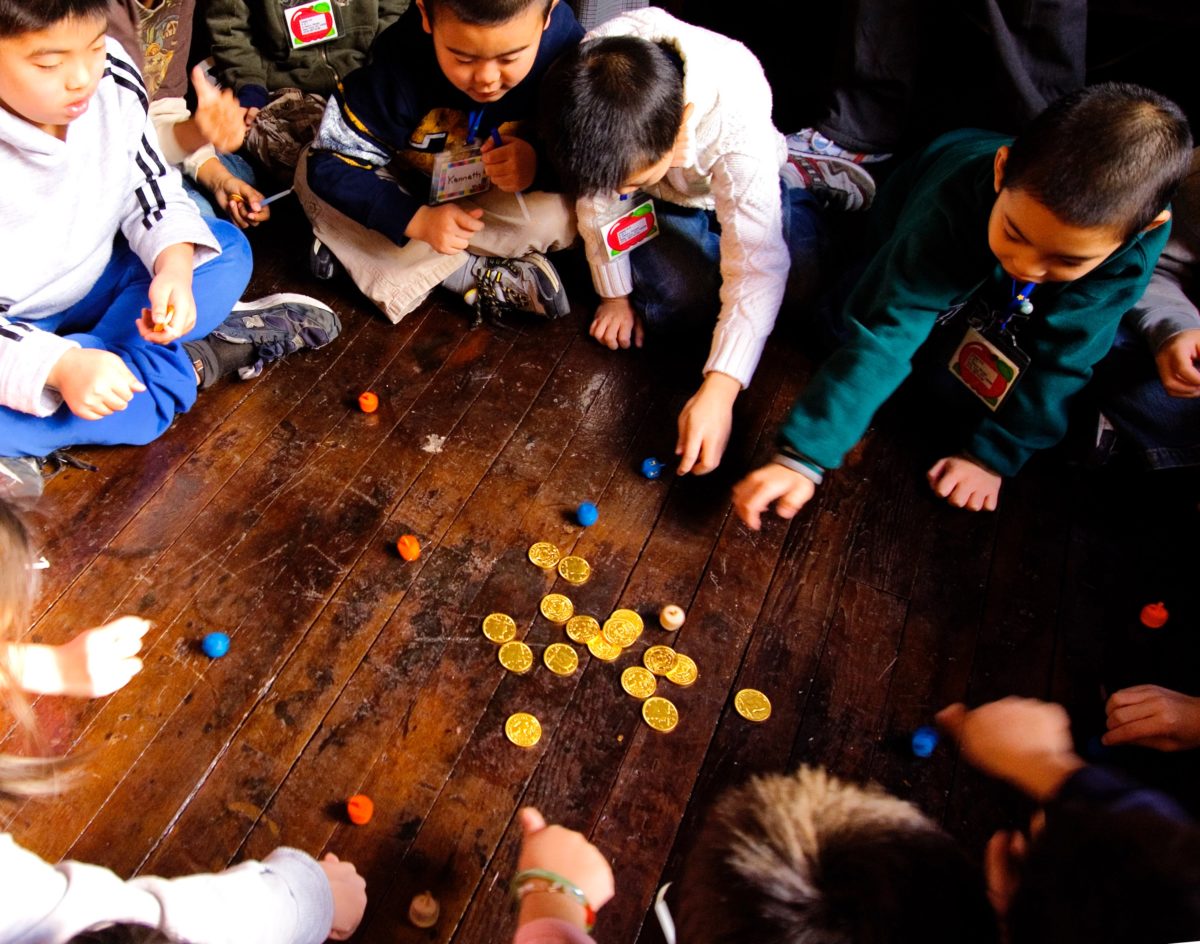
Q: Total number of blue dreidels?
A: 4